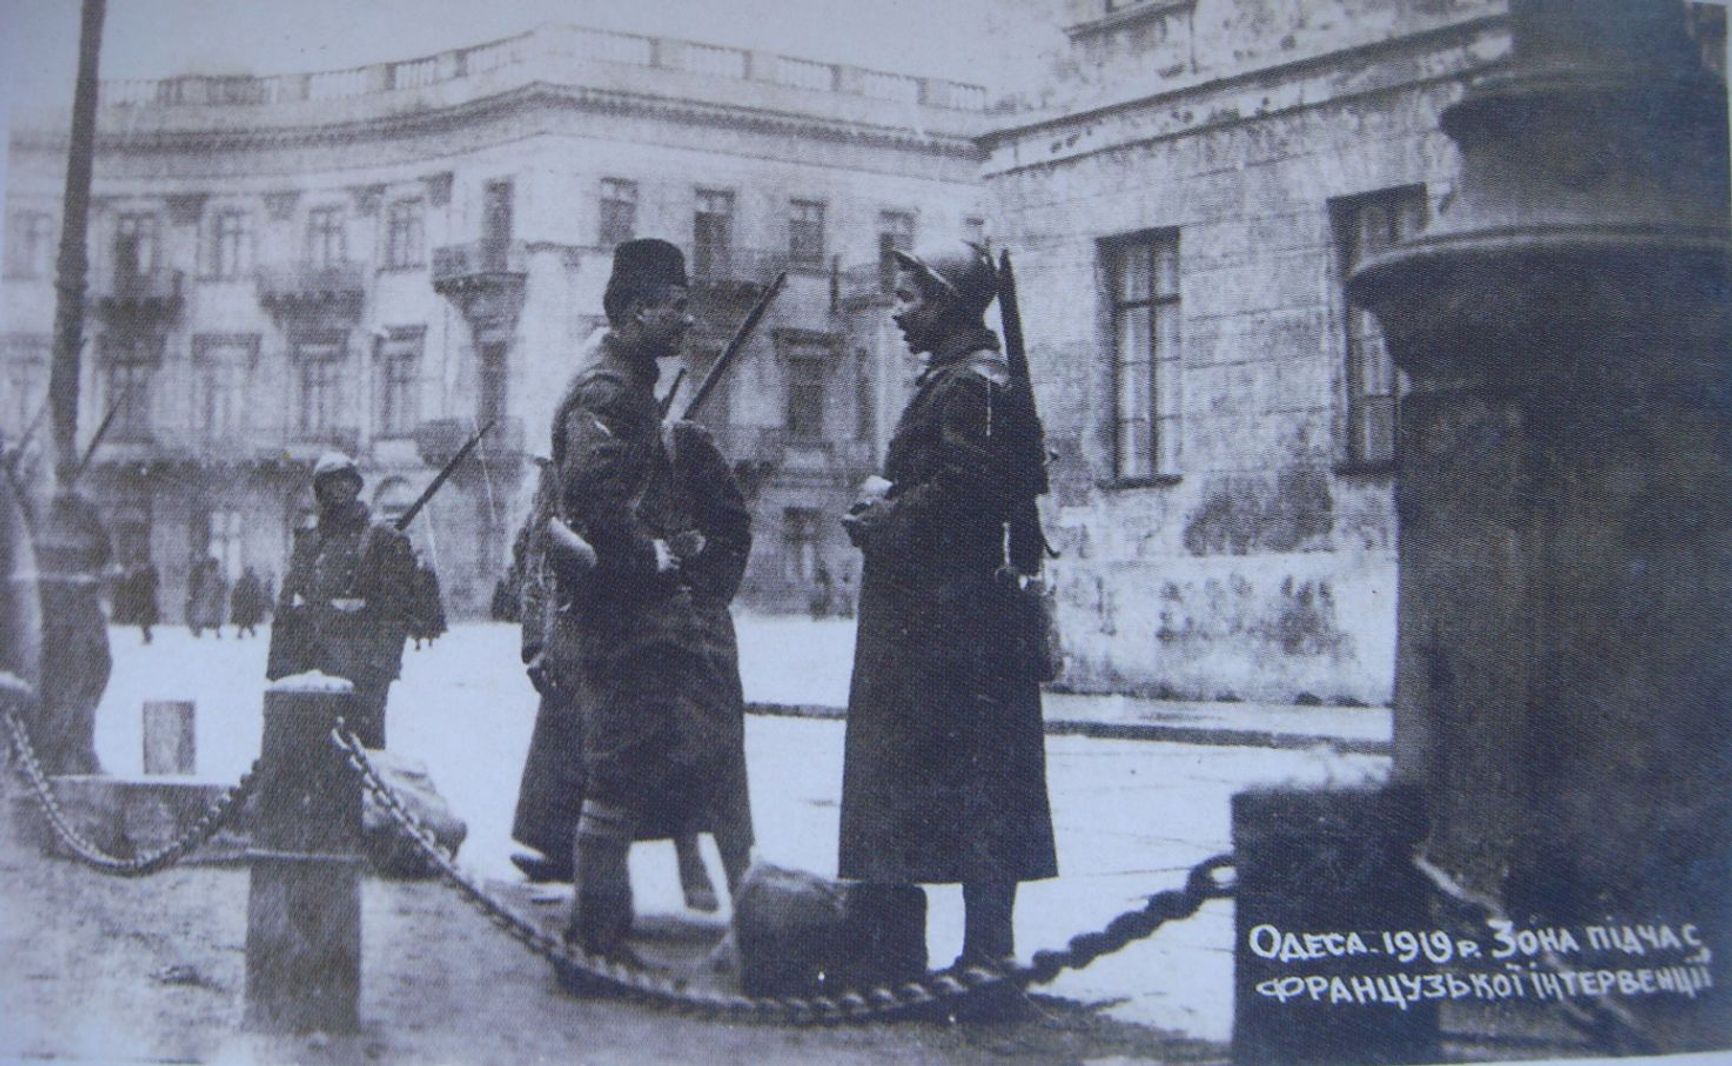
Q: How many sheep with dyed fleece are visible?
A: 0